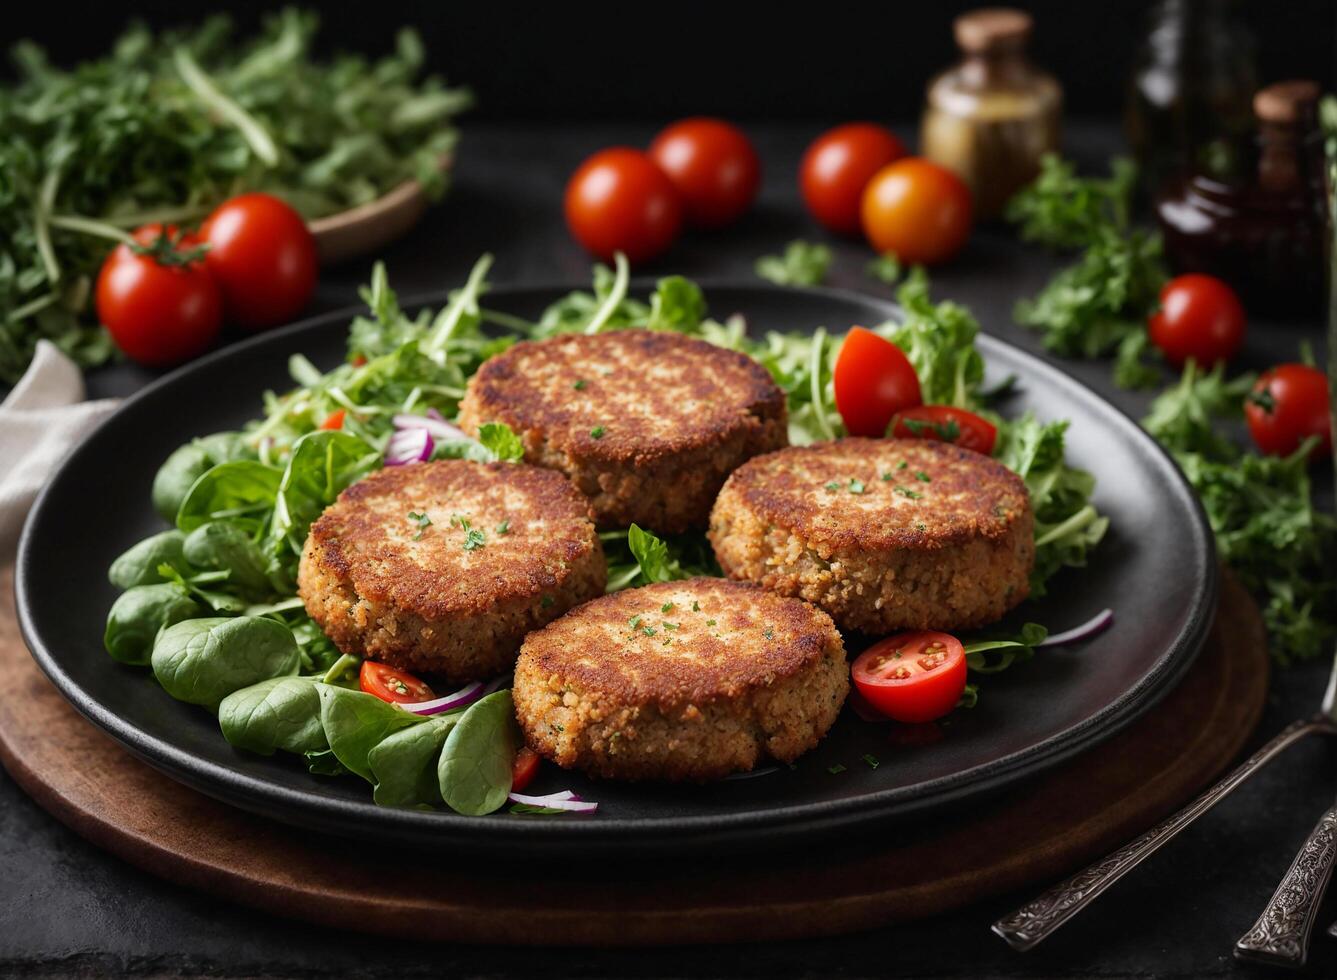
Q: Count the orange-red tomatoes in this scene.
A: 1